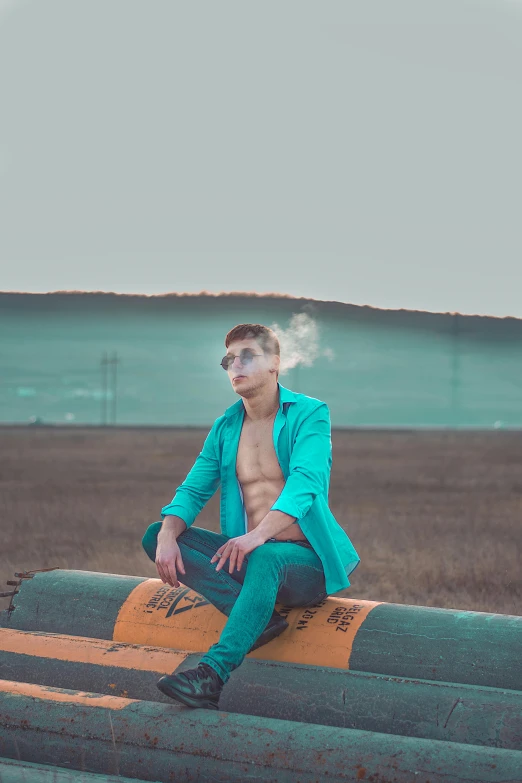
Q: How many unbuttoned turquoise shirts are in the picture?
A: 1